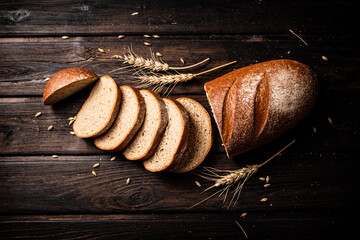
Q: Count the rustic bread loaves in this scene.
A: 1